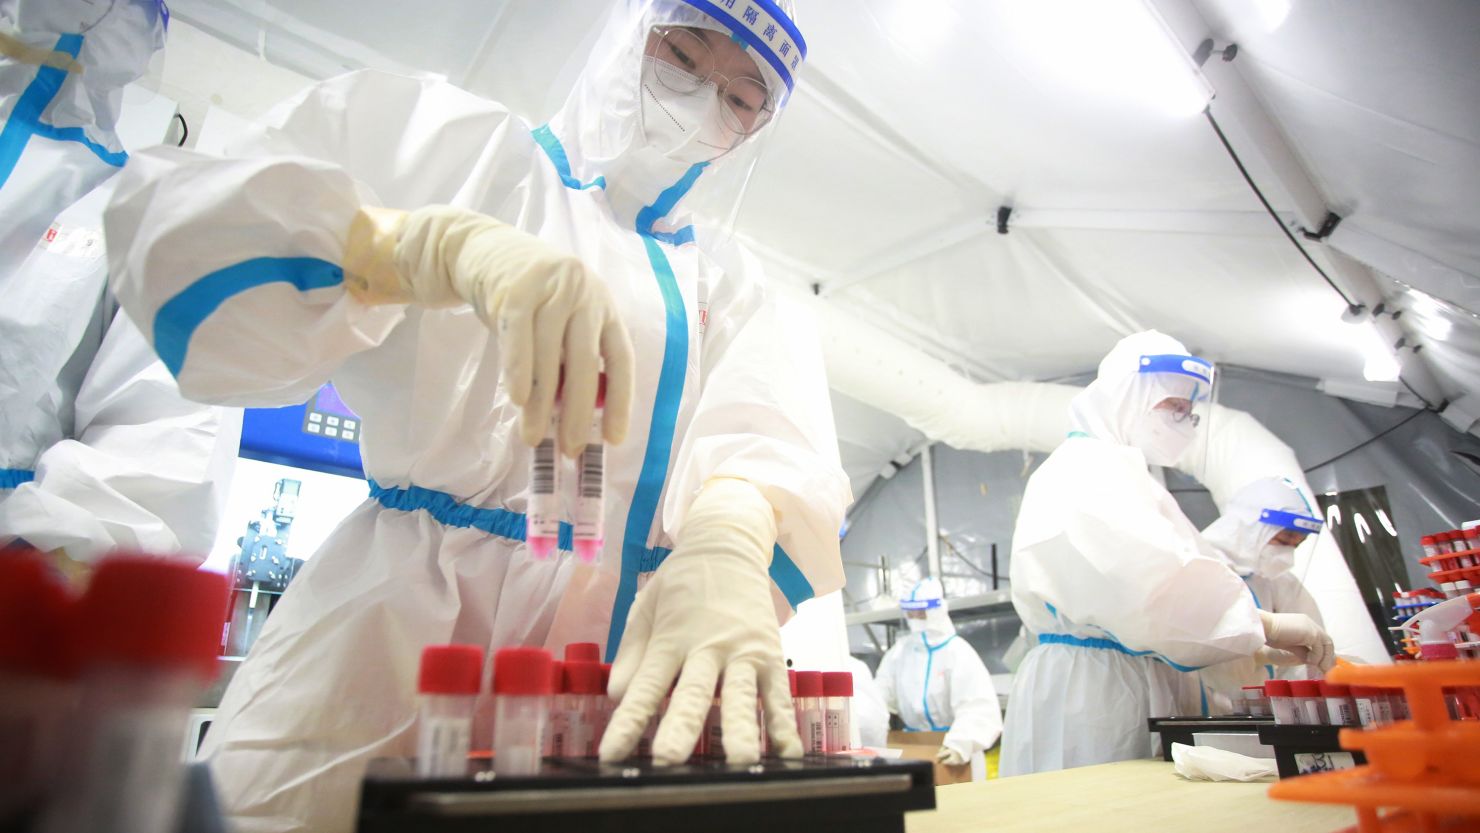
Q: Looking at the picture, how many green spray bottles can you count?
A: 0